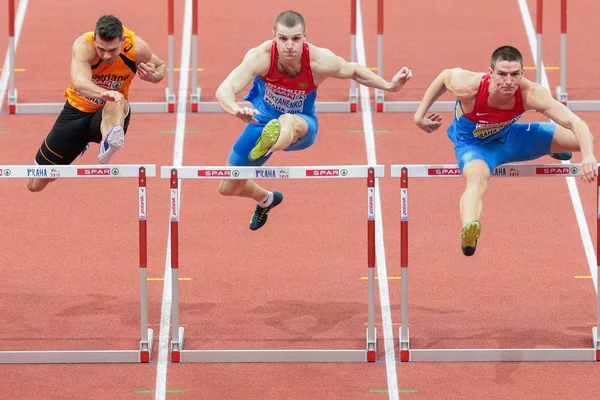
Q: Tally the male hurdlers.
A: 3